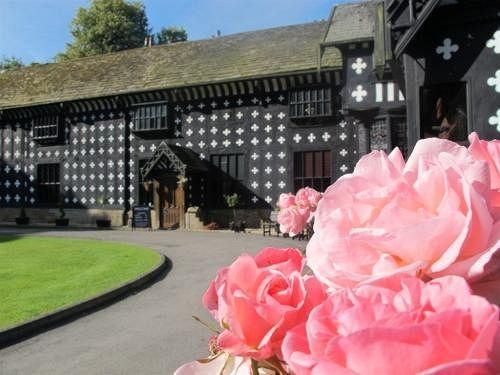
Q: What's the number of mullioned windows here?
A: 6